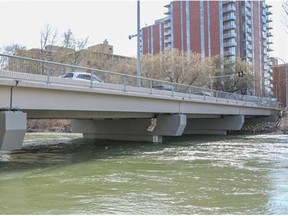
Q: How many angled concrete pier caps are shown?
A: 3